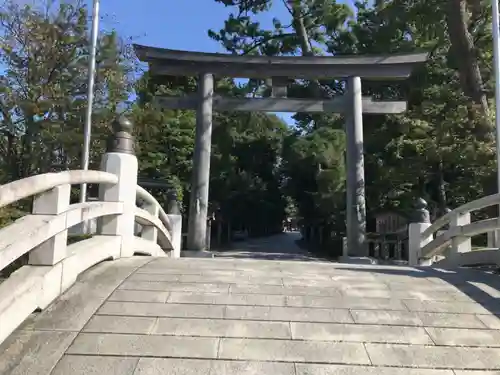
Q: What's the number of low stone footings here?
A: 2